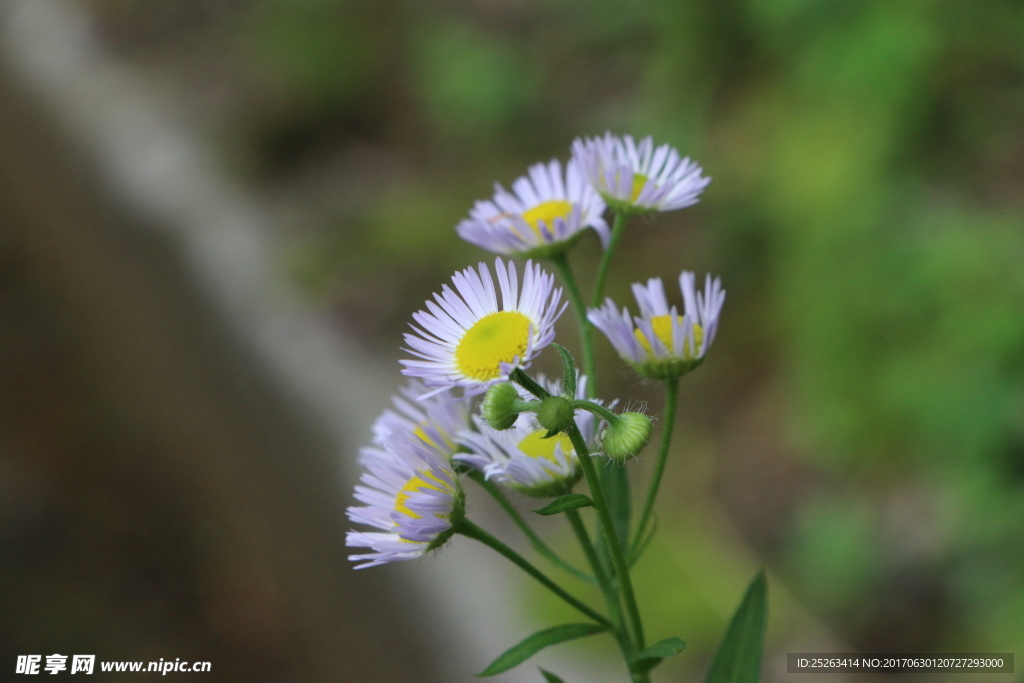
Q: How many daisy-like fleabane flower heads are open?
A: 7